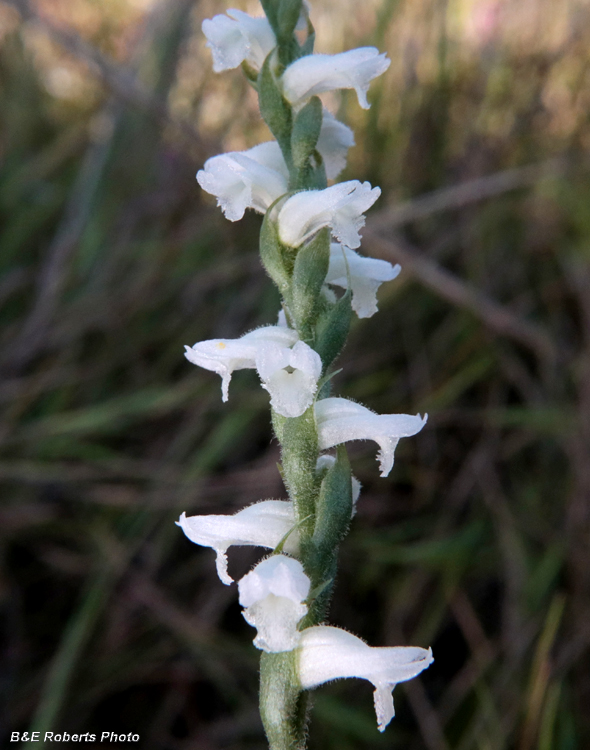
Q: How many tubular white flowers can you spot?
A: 12